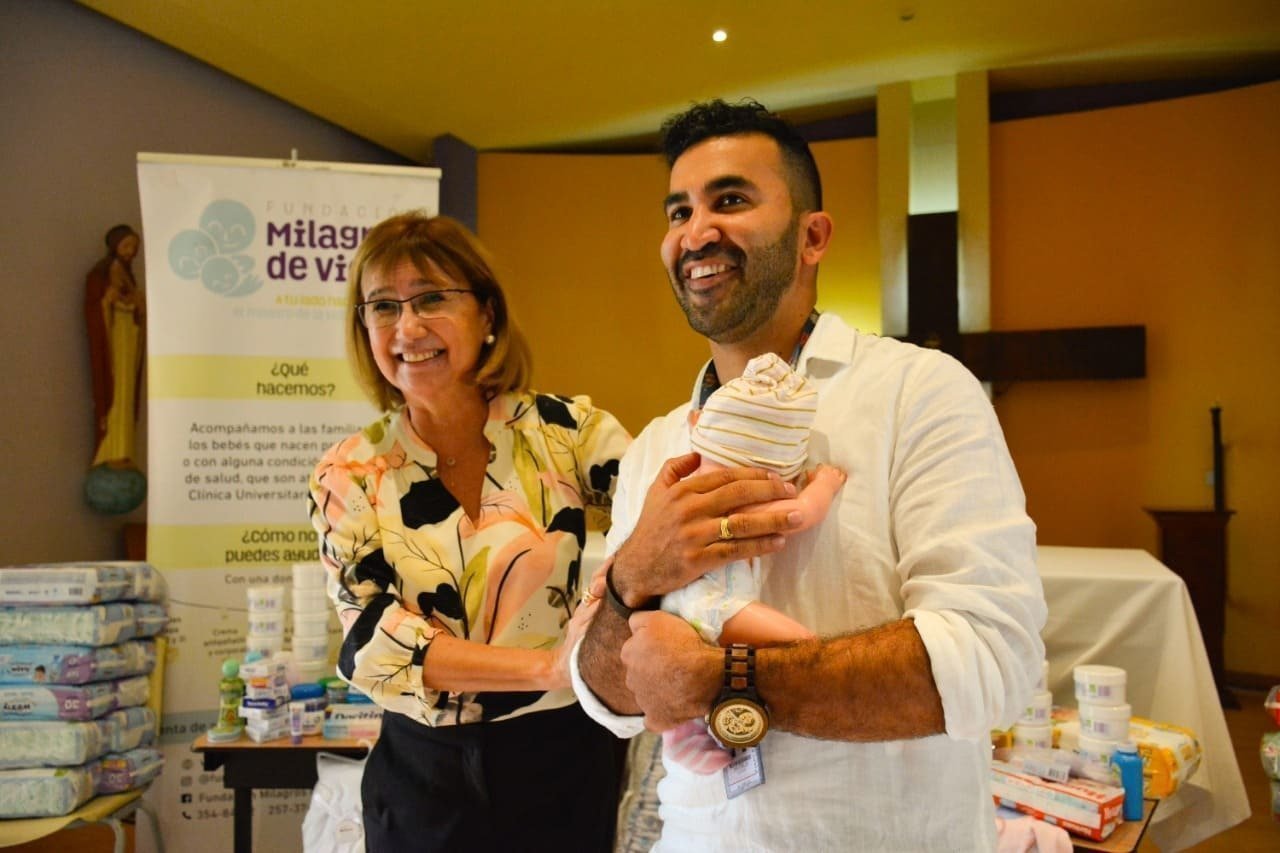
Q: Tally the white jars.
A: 14